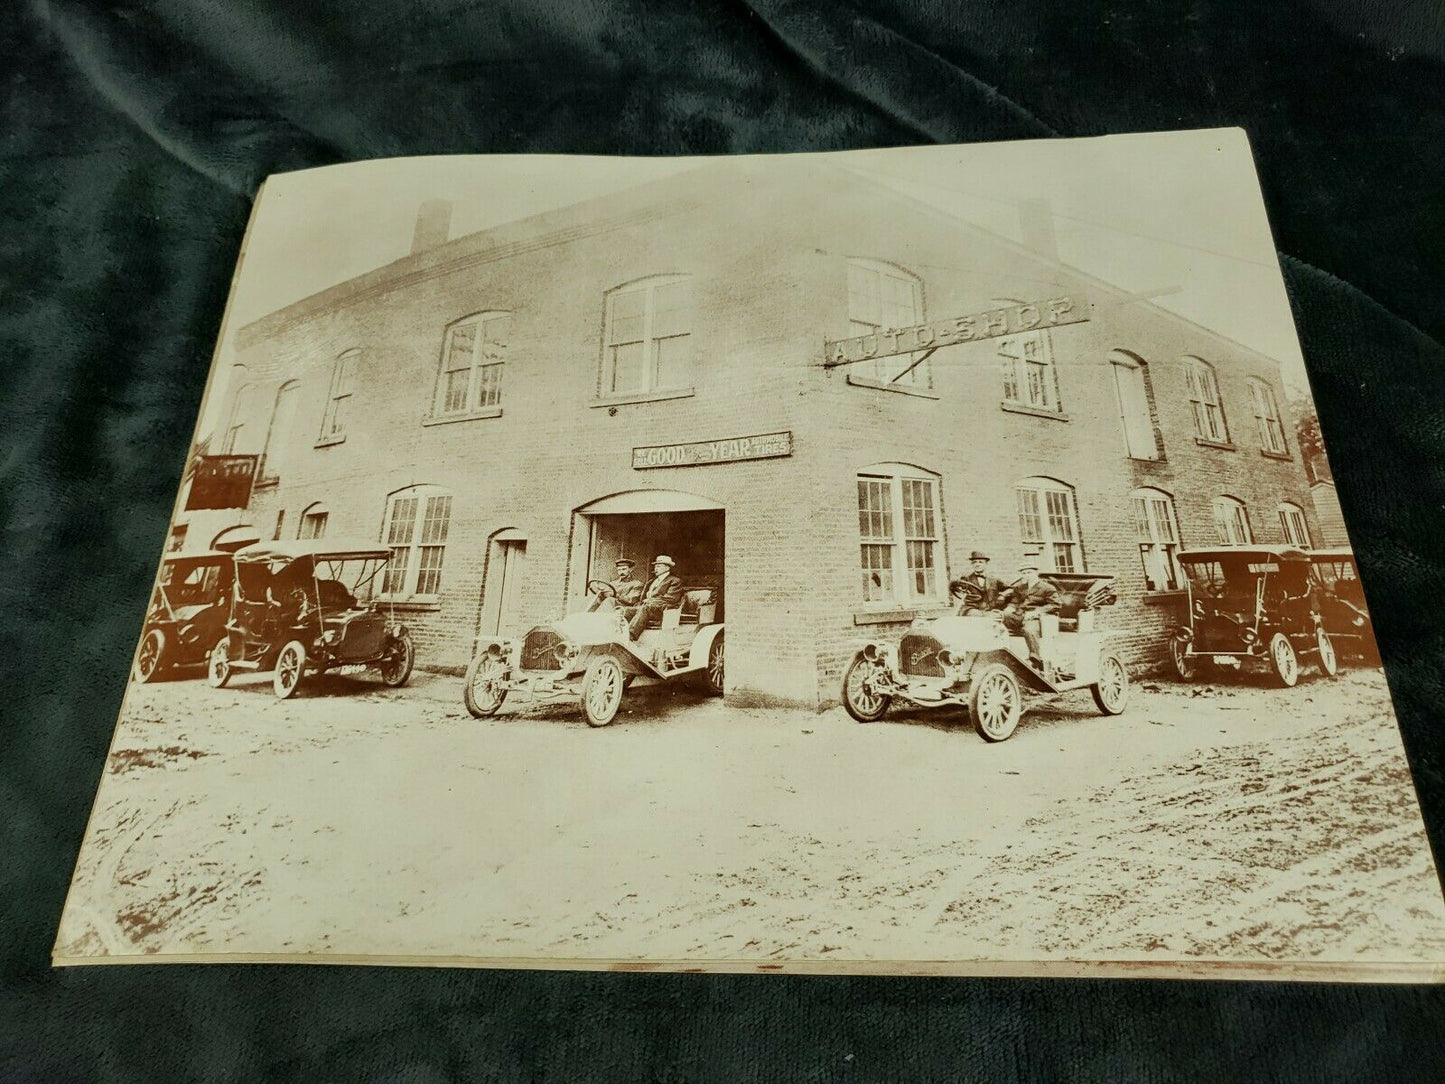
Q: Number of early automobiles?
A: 6